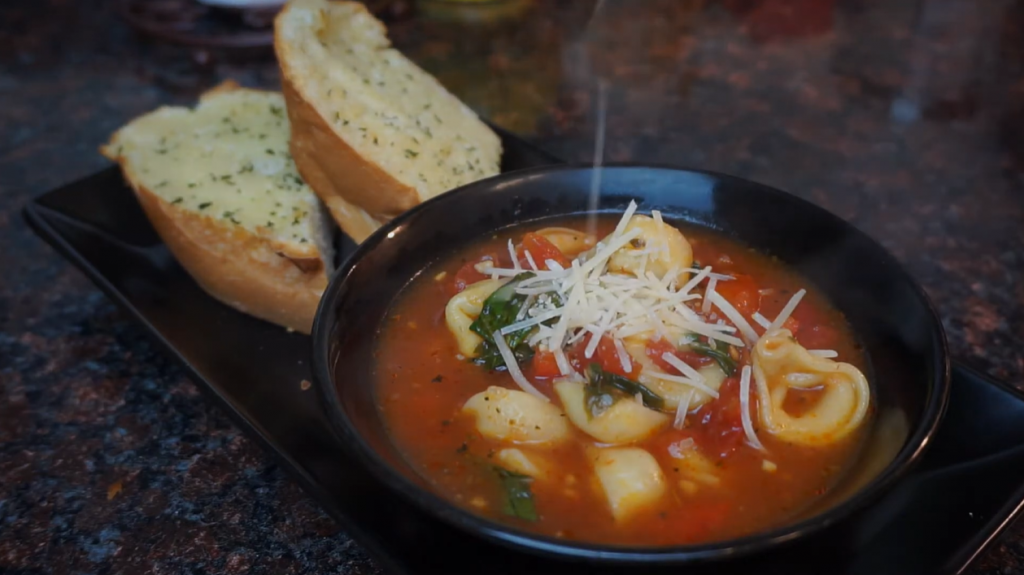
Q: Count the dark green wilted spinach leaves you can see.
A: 4